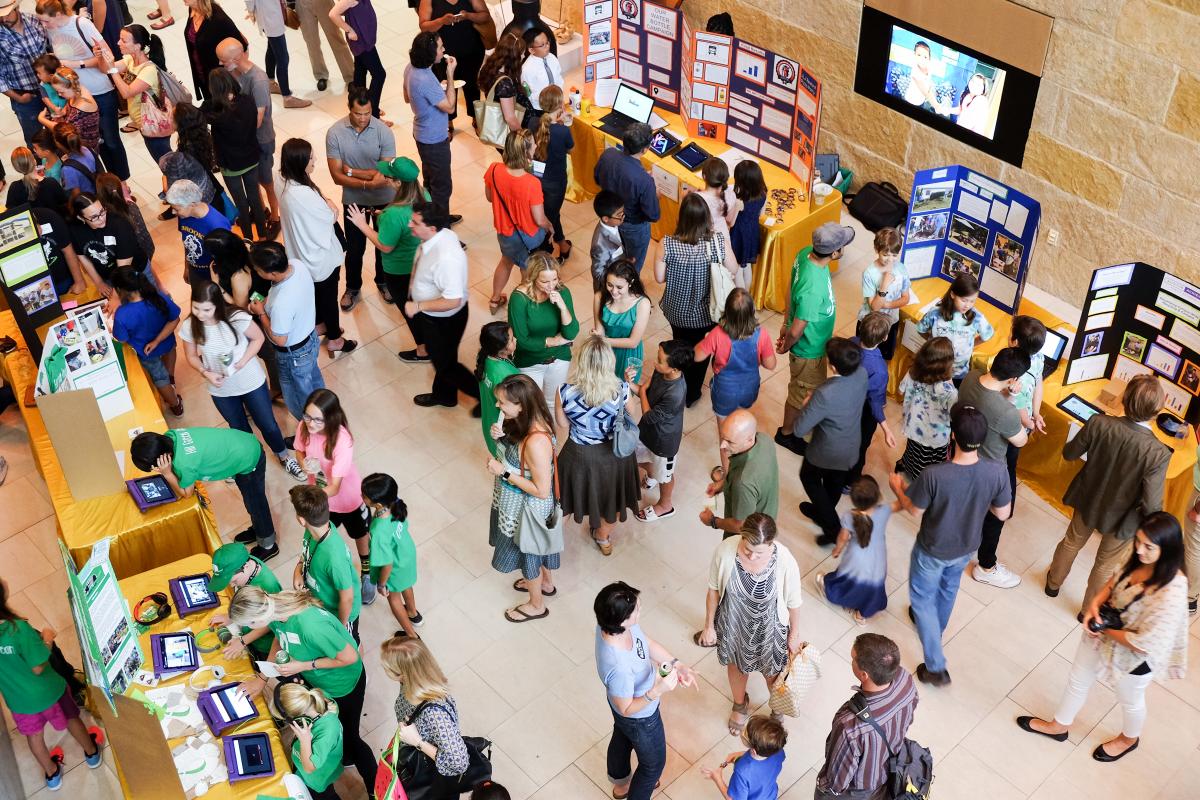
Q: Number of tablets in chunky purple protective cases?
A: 5